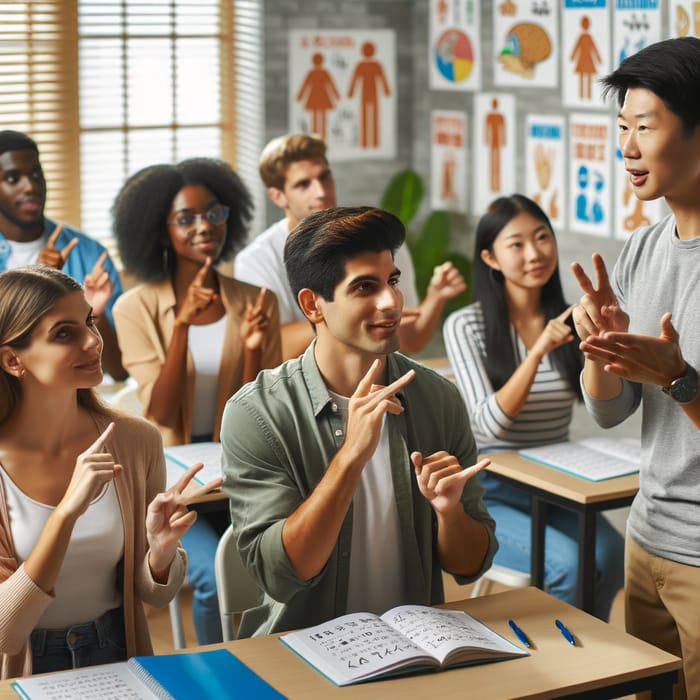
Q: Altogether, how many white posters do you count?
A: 11